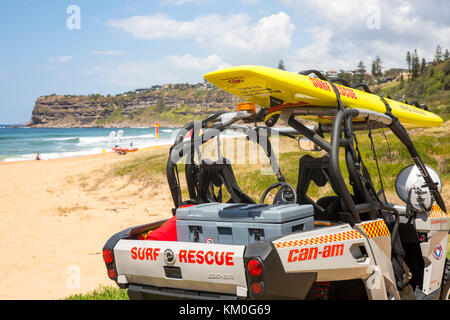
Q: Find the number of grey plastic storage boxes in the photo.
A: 1